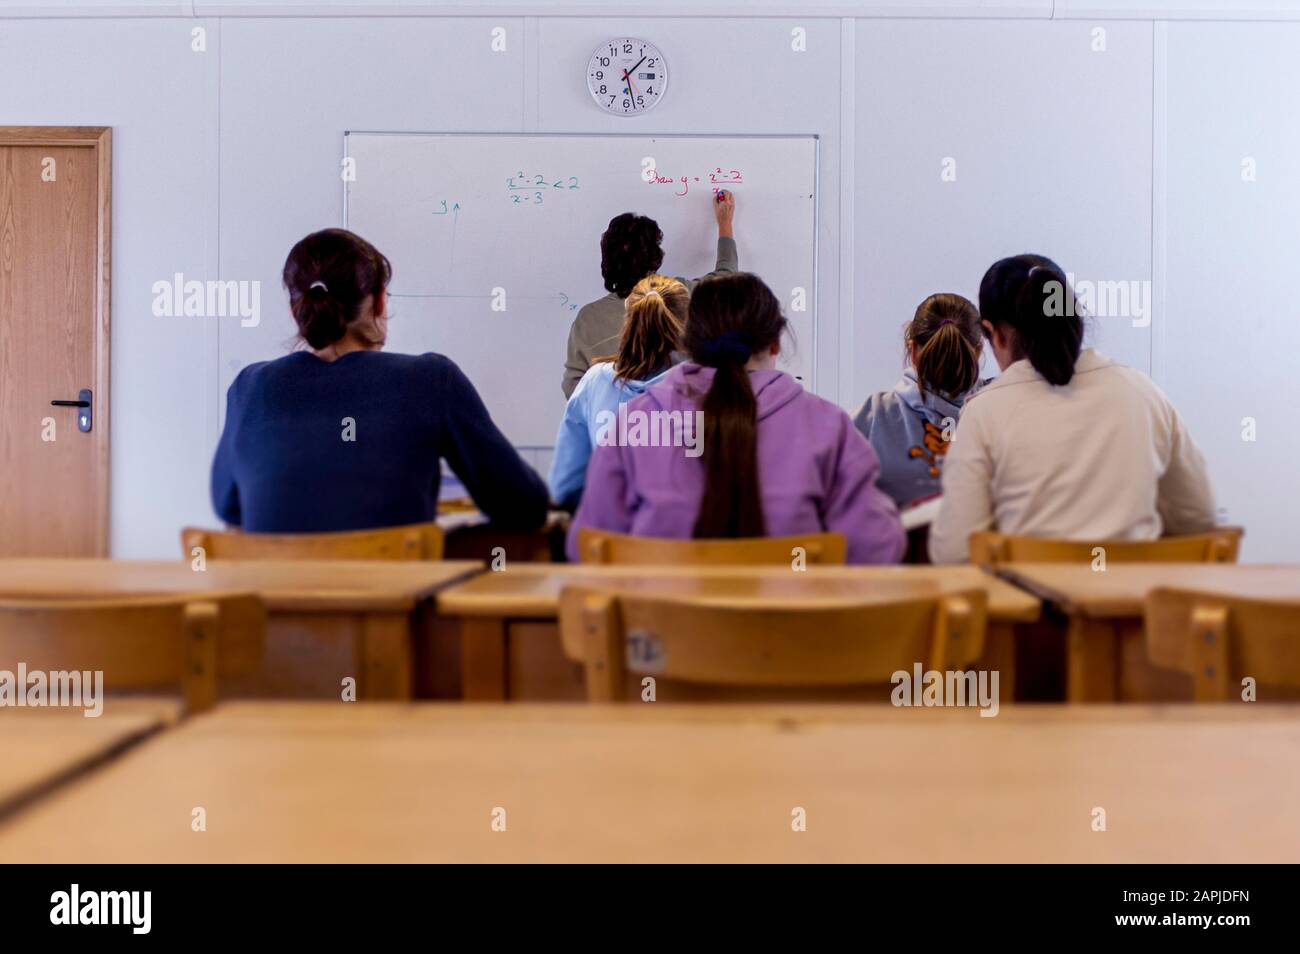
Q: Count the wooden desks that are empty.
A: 5